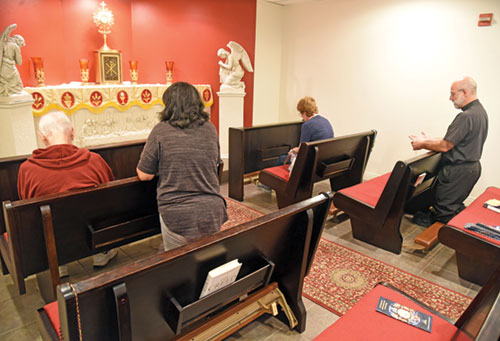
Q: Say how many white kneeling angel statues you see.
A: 2